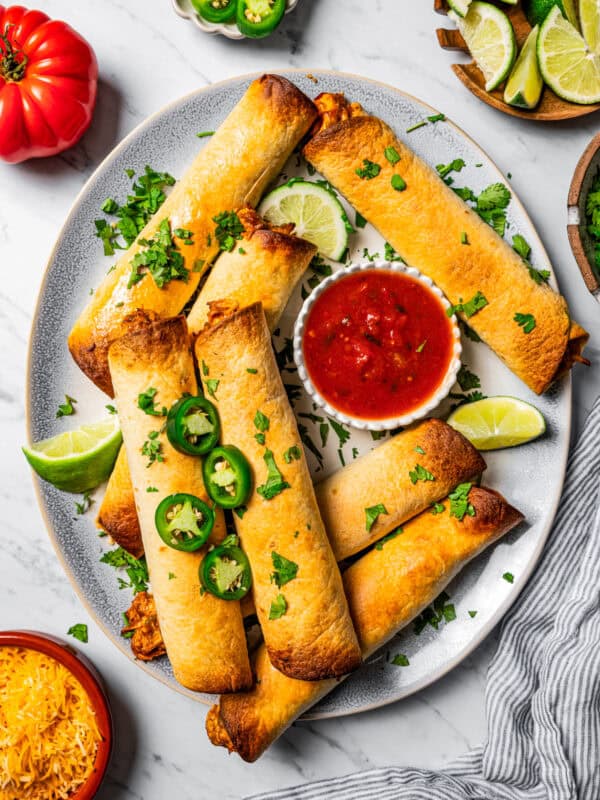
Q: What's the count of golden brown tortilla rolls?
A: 7